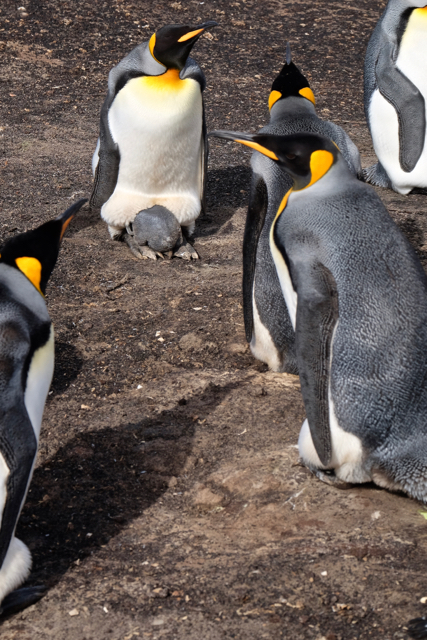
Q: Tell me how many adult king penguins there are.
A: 5